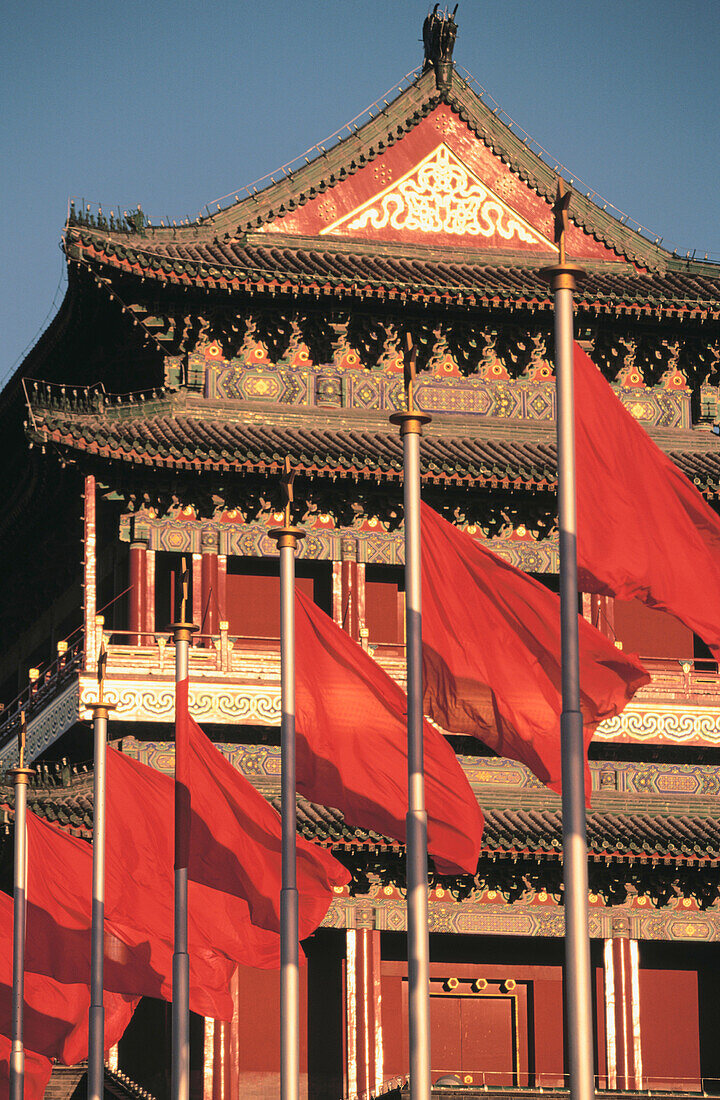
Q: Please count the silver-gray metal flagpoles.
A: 6